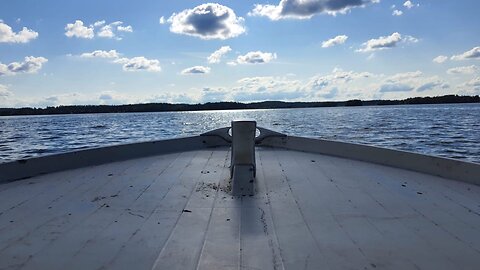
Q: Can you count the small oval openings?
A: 2